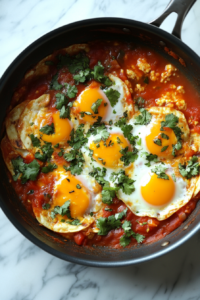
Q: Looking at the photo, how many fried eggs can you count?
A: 6